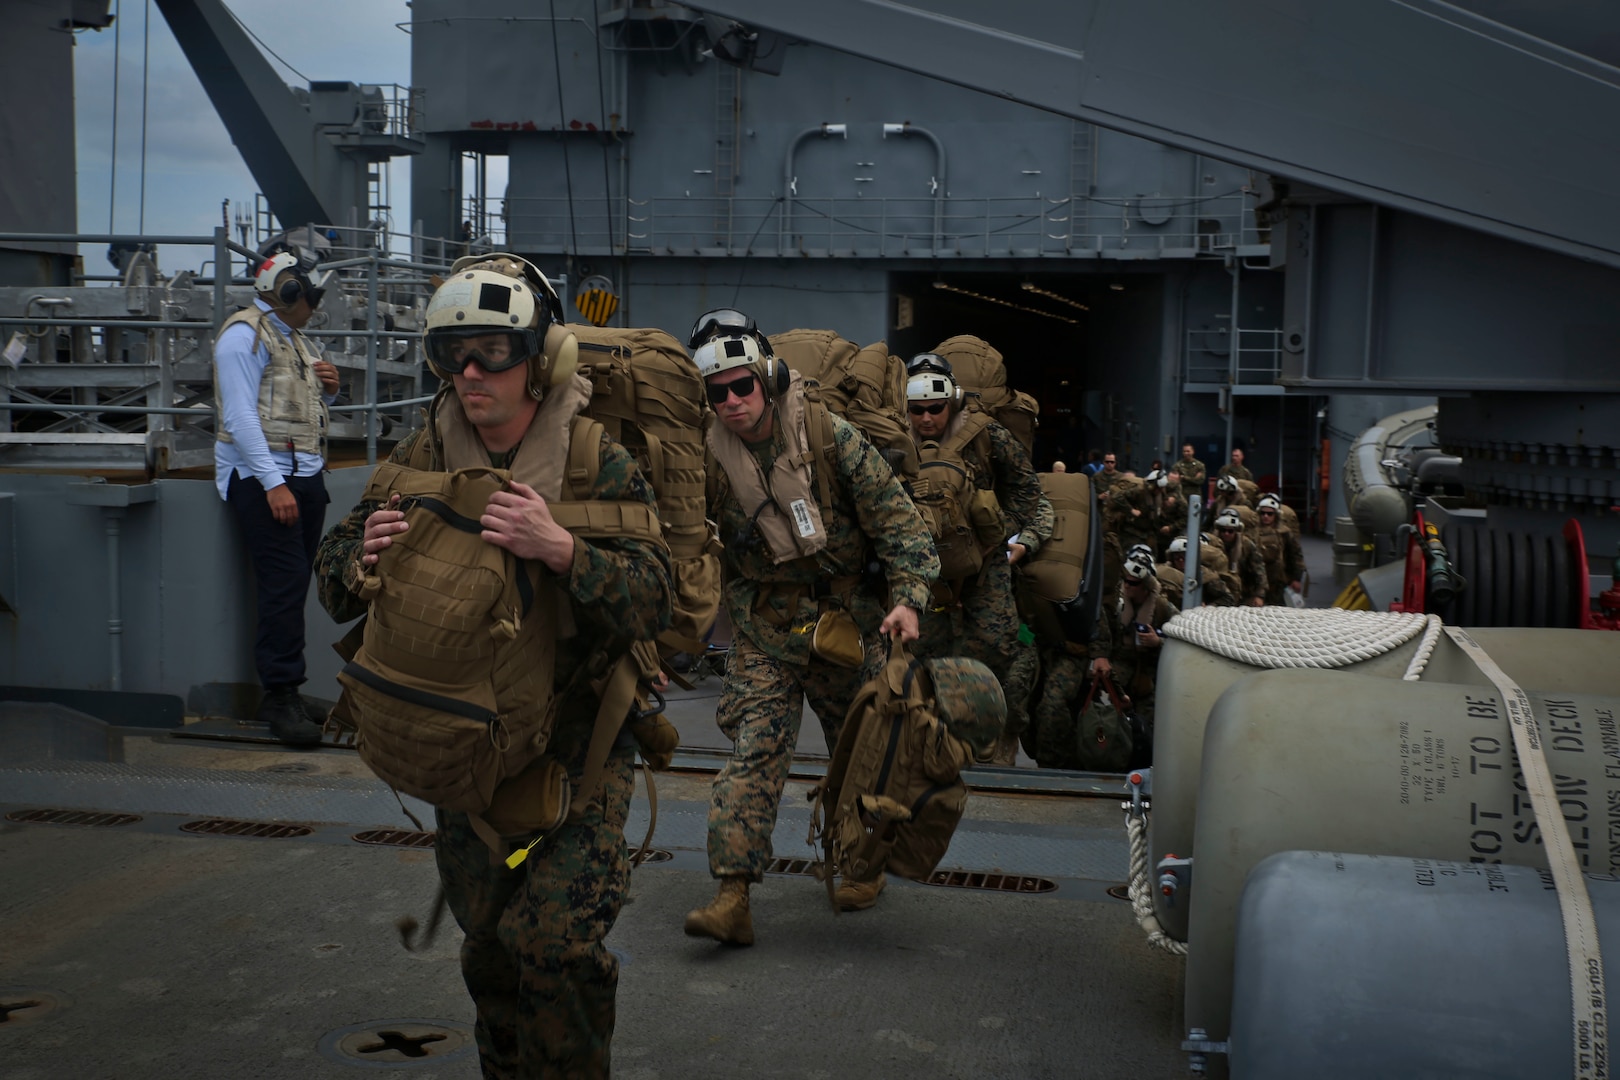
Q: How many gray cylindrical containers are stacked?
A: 3